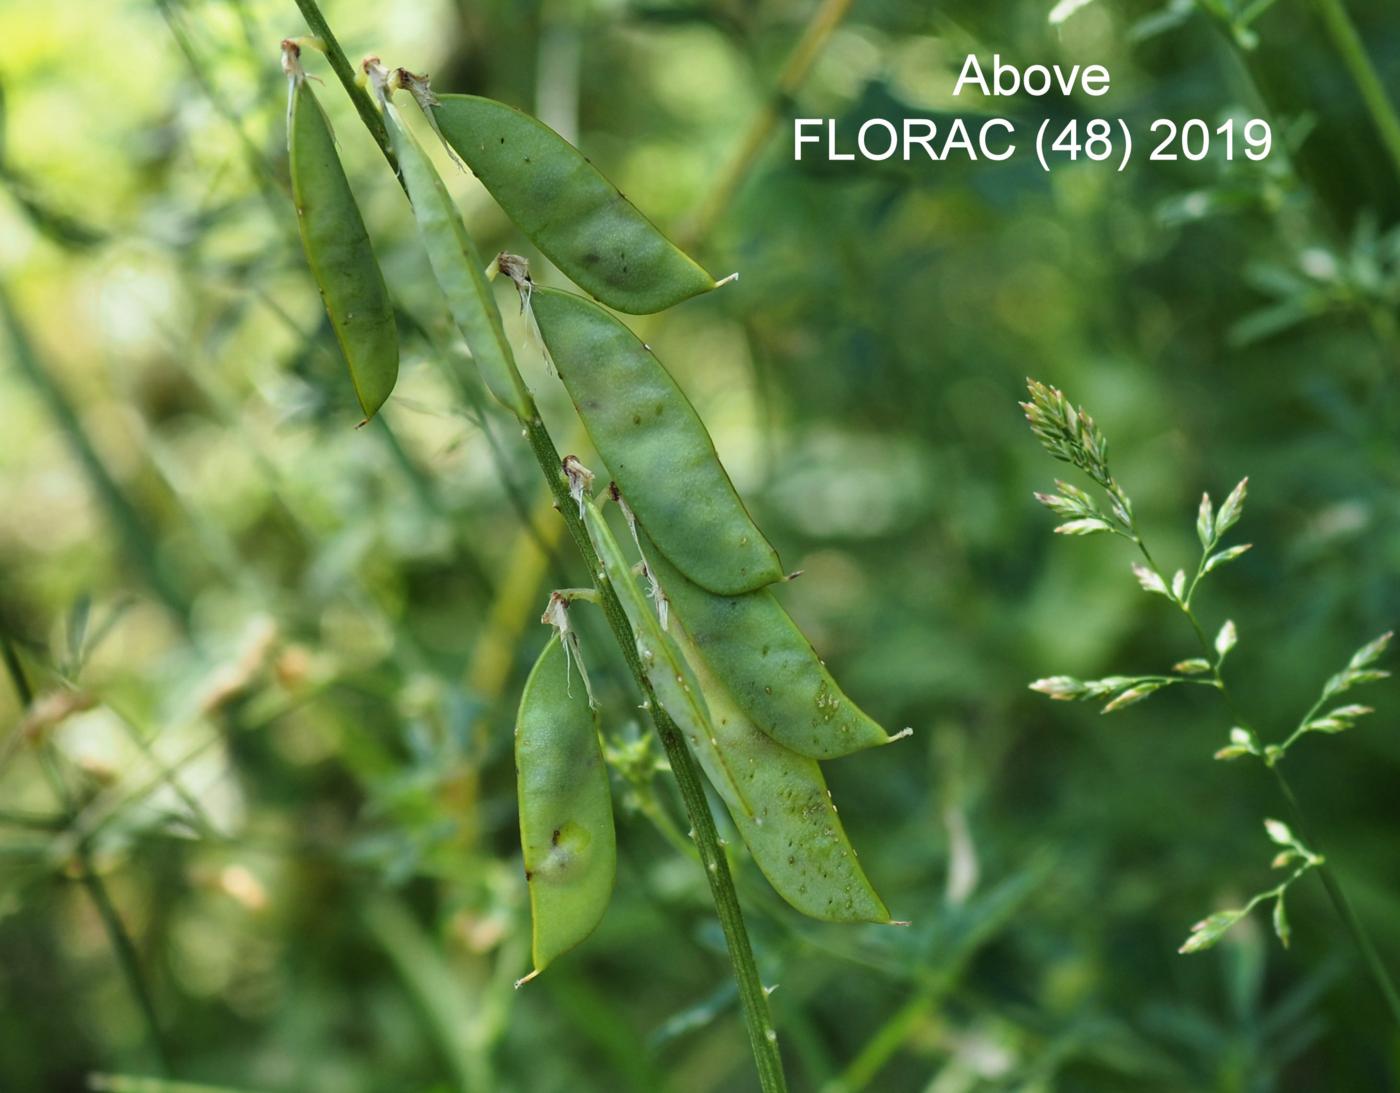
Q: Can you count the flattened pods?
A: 8